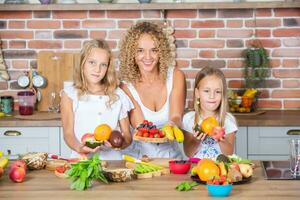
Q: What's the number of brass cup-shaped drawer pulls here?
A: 2